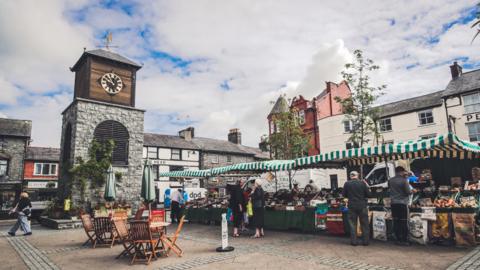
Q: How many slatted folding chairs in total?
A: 8